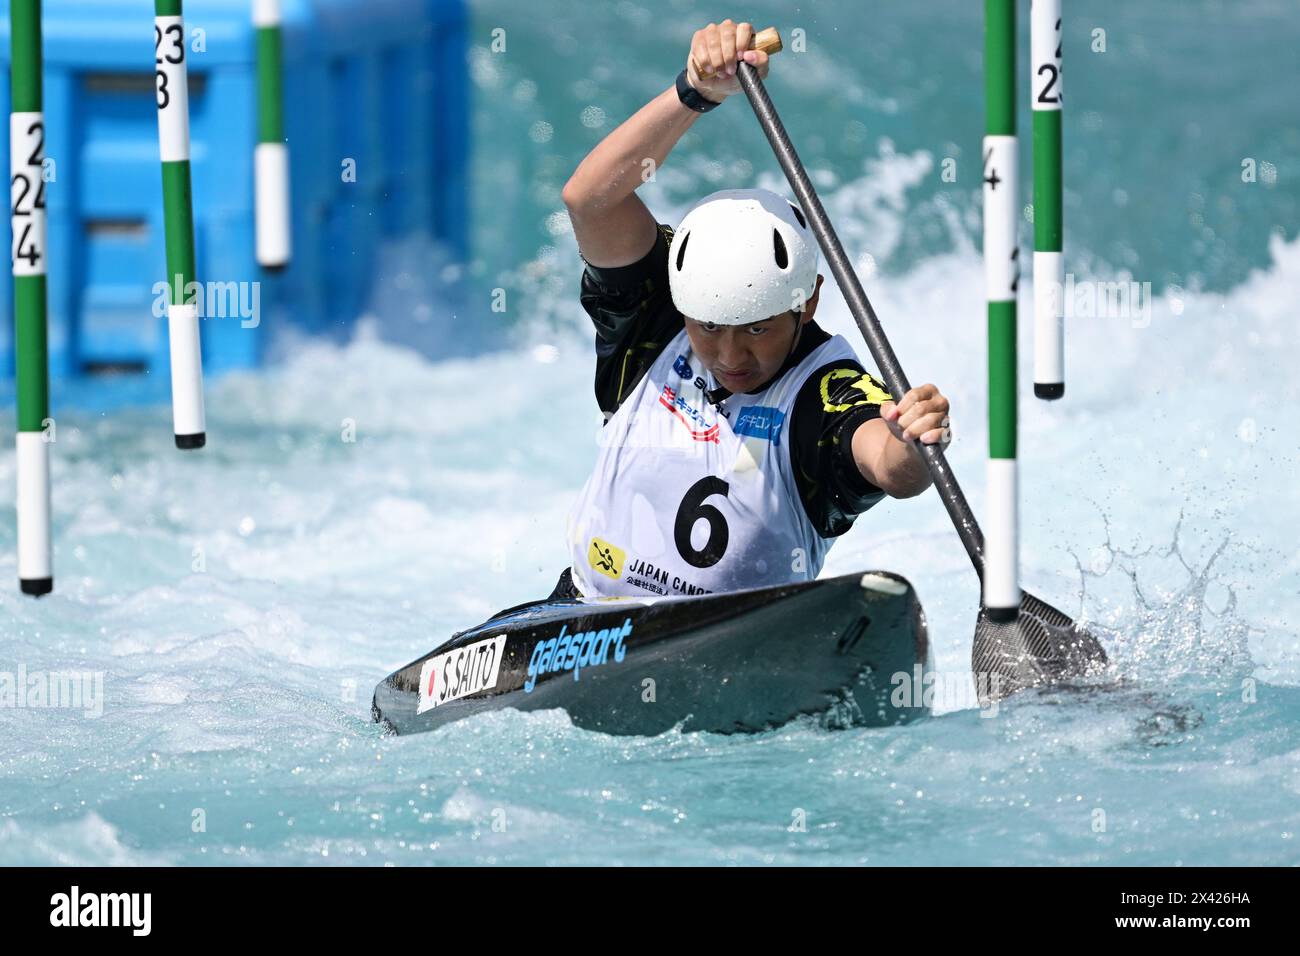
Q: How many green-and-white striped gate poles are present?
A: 5